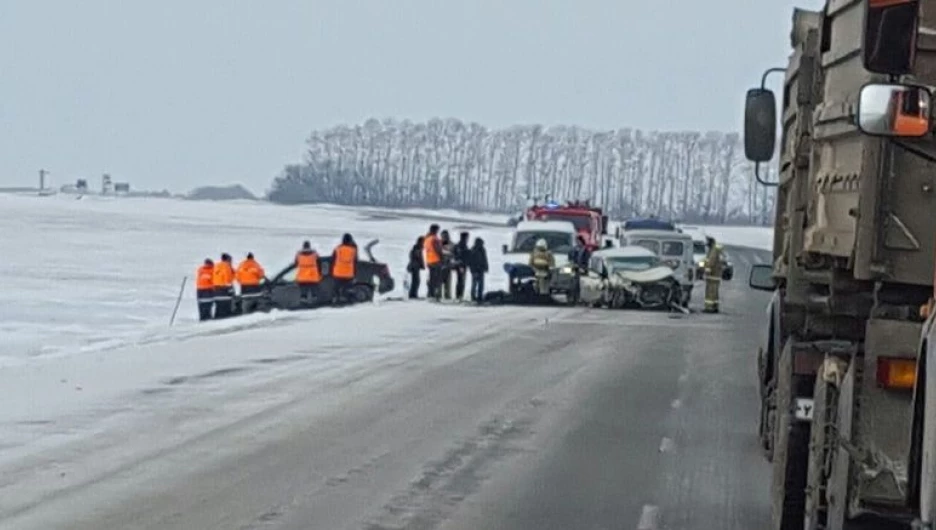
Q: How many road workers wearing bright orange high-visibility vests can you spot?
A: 6